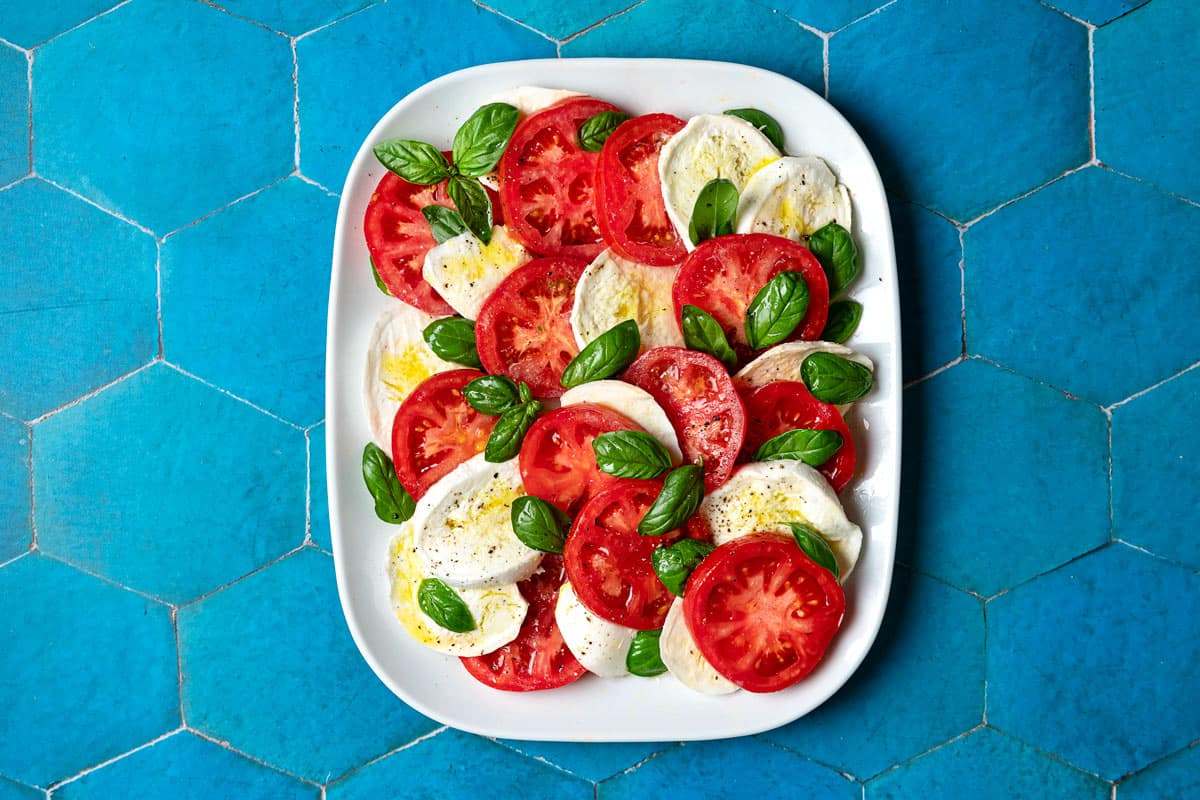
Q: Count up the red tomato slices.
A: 12